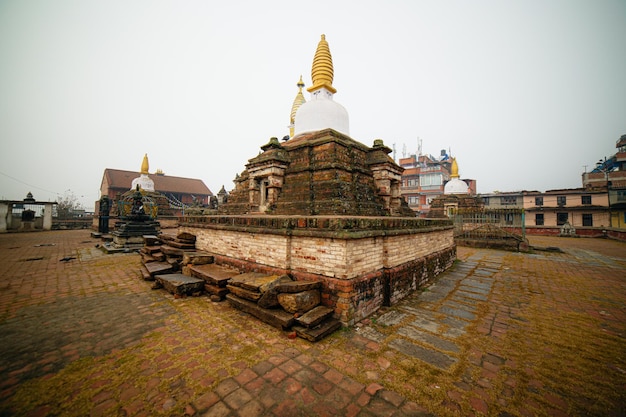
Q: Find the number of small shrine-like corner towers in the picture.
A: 2